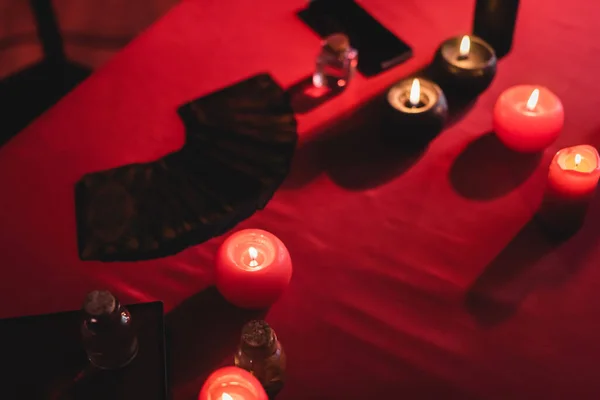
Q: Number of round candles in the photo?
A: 5